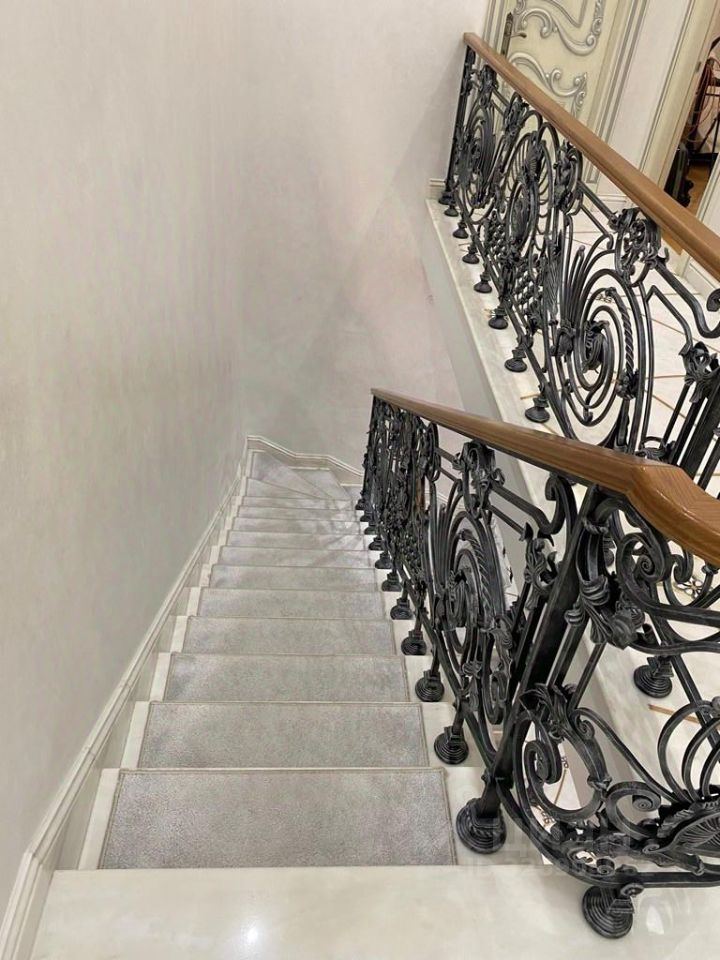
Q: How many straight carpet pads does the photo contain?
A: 11